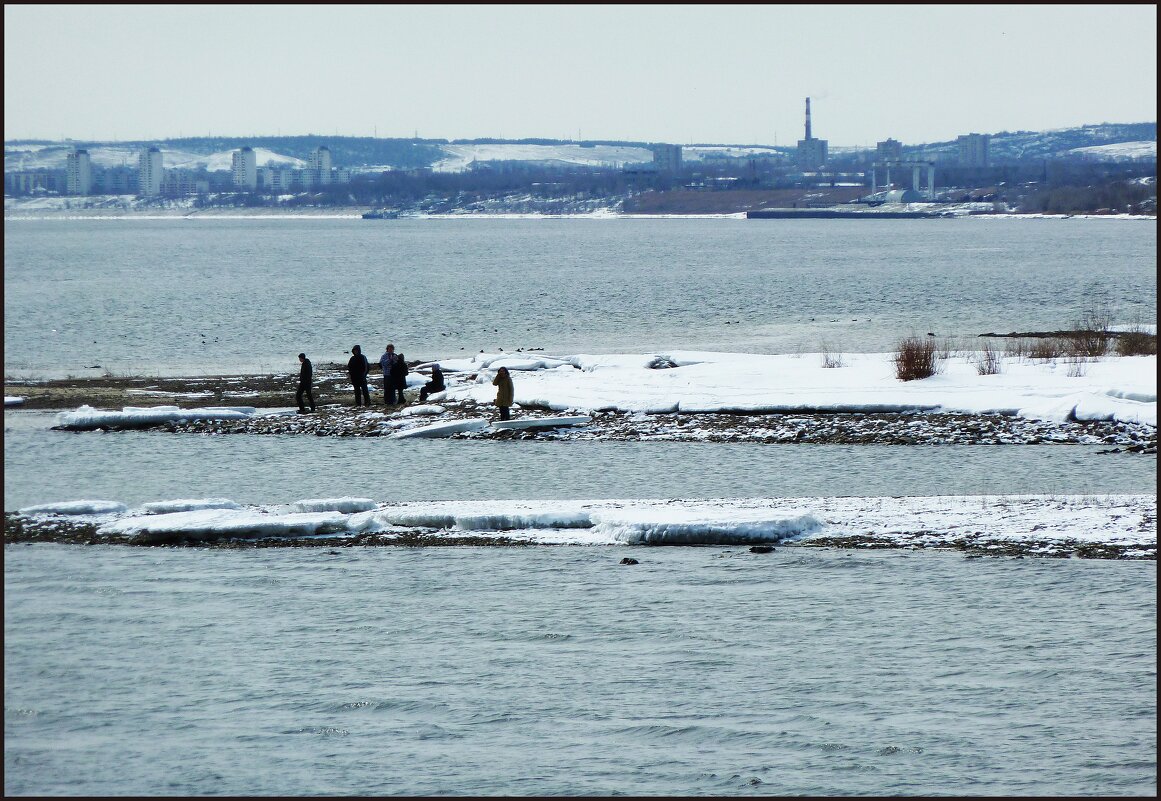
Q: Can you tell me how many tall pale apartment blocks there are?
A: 4